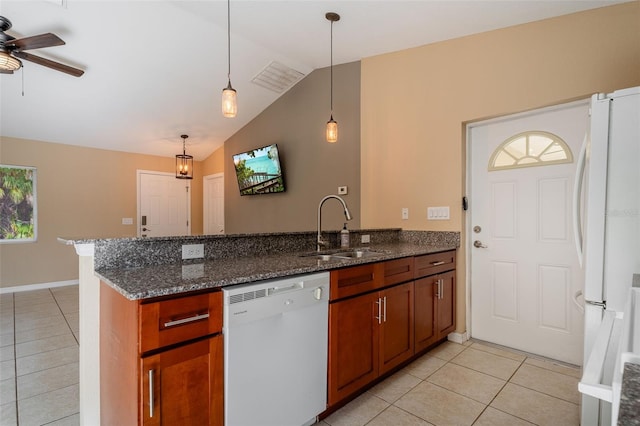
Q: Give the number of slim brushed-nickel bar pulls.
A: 7